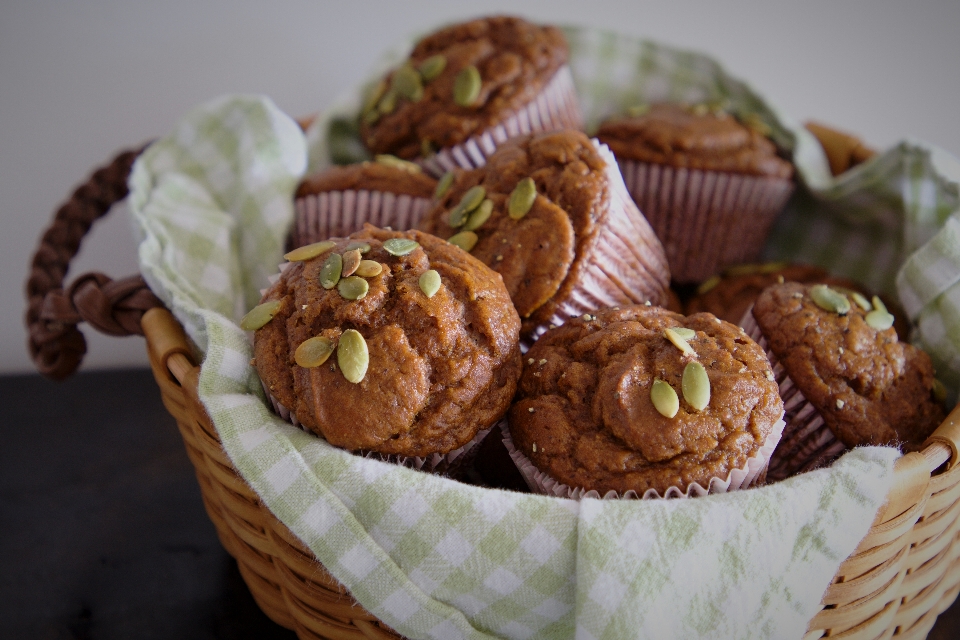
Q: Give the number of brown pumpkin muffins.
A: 8